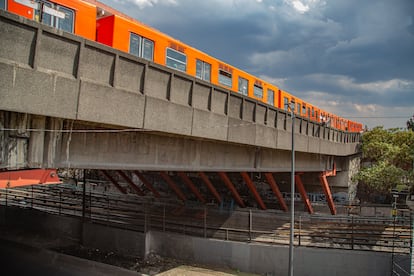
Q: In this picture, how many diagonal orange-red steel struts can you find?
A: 11